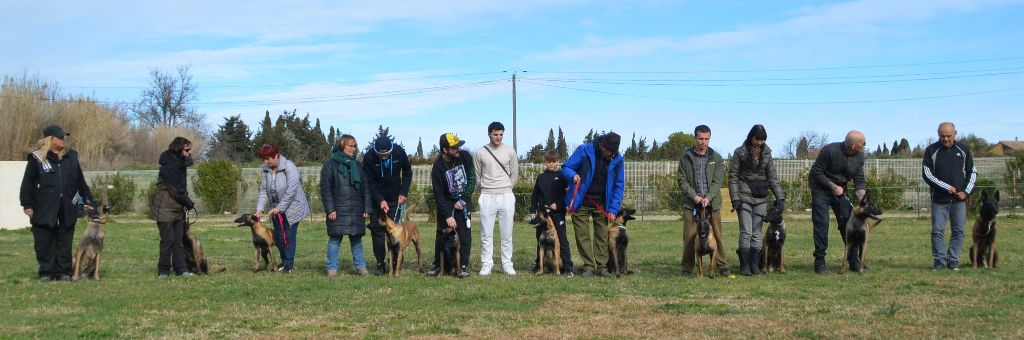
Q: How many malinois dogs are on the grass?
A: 11